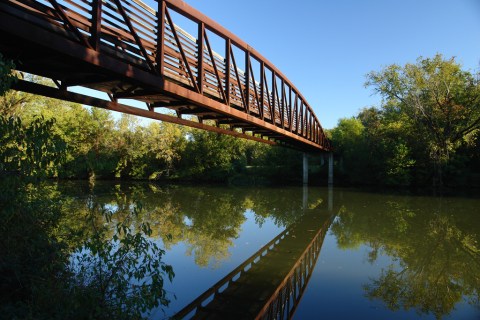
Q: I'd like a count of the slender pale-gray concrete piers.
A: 2